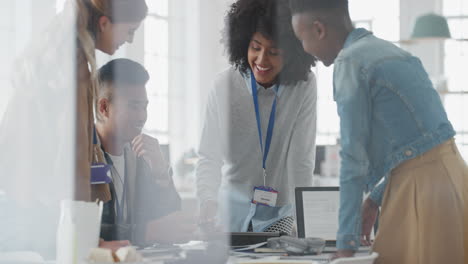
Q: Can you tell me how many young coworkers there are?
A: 4